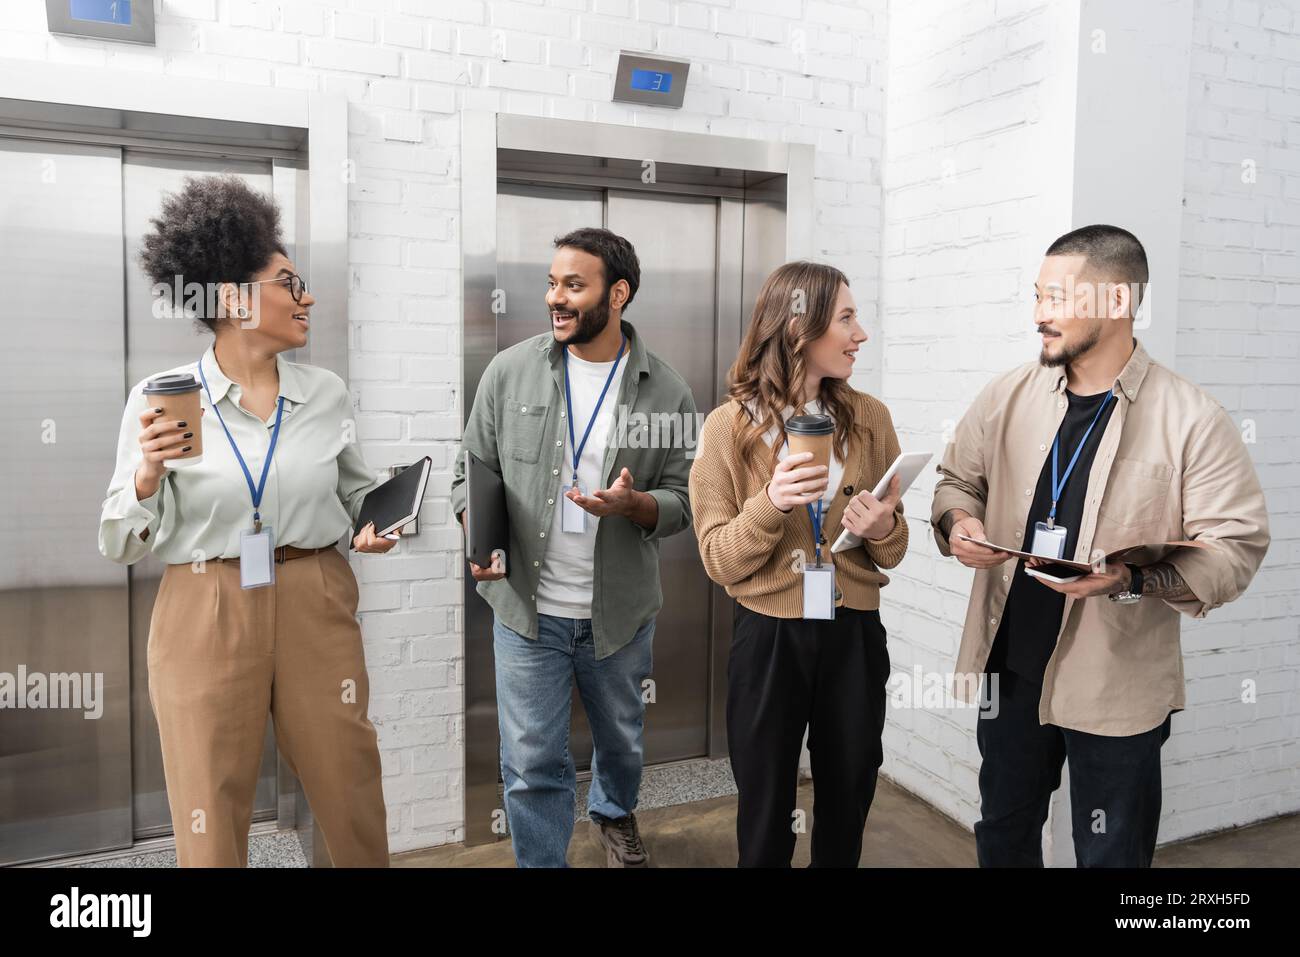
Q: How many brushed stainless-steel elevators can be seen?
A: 2